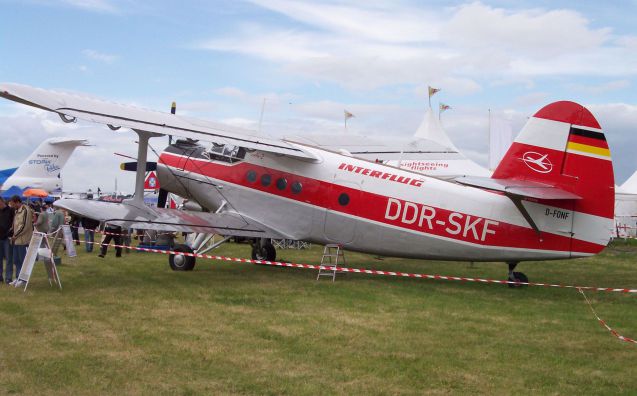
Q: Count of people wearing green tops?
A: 2